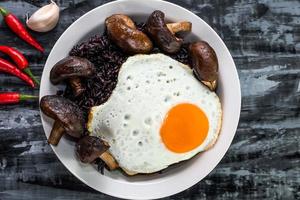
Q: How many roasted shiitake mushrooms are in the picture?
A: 6